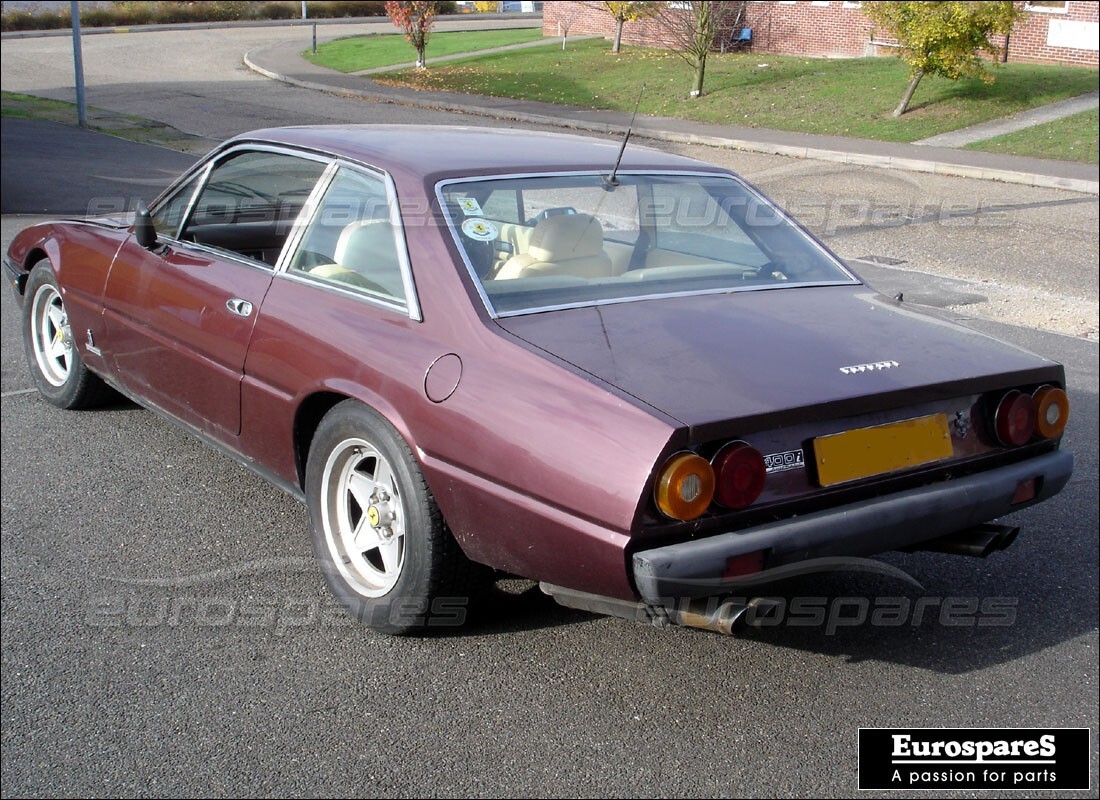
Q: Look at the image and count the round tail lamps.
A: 4